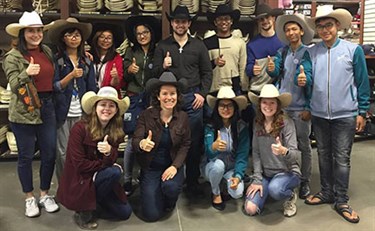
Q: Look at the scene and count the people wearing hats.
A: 13